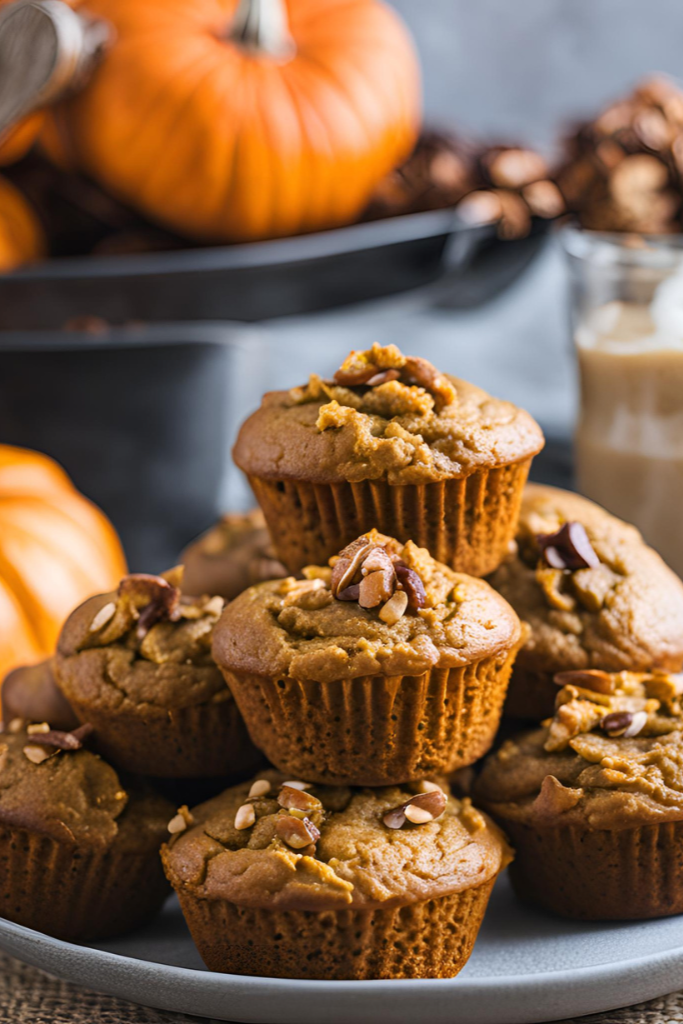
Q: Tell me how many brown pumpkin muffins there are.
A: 9